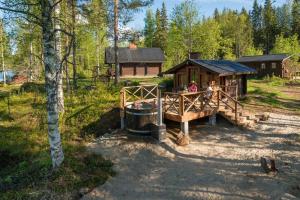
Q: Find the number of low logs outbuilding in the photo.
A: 3